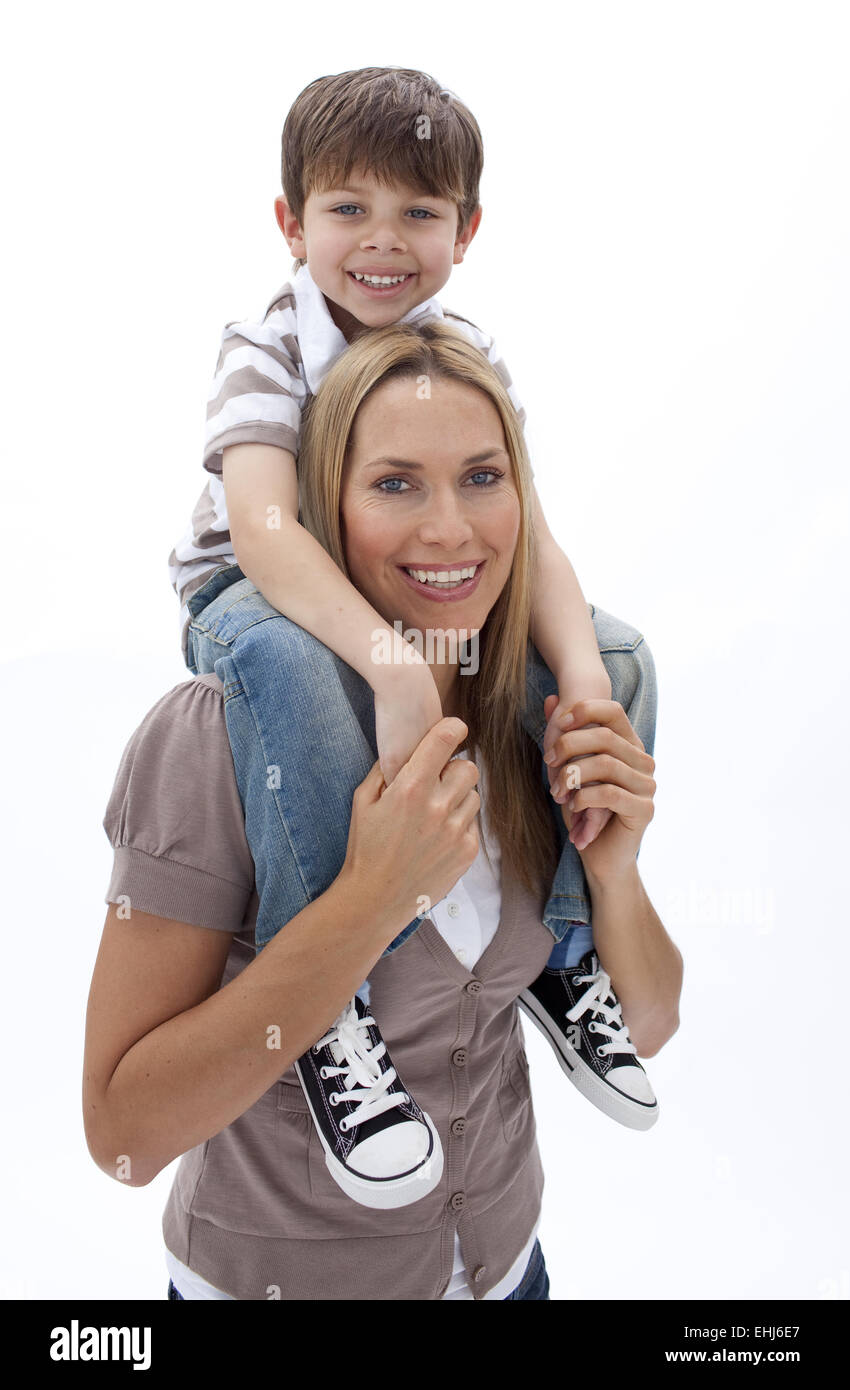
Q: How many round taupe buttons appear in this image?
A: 5